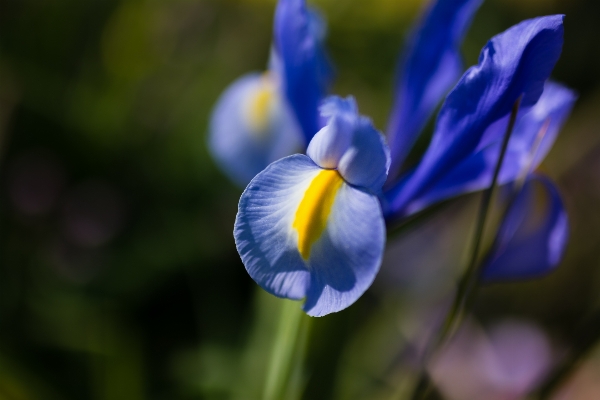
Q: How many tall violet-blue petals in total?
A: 3